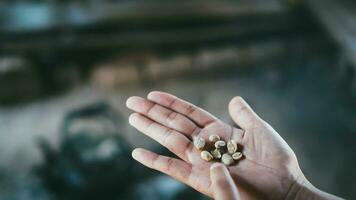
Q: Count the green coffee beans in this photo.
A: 8